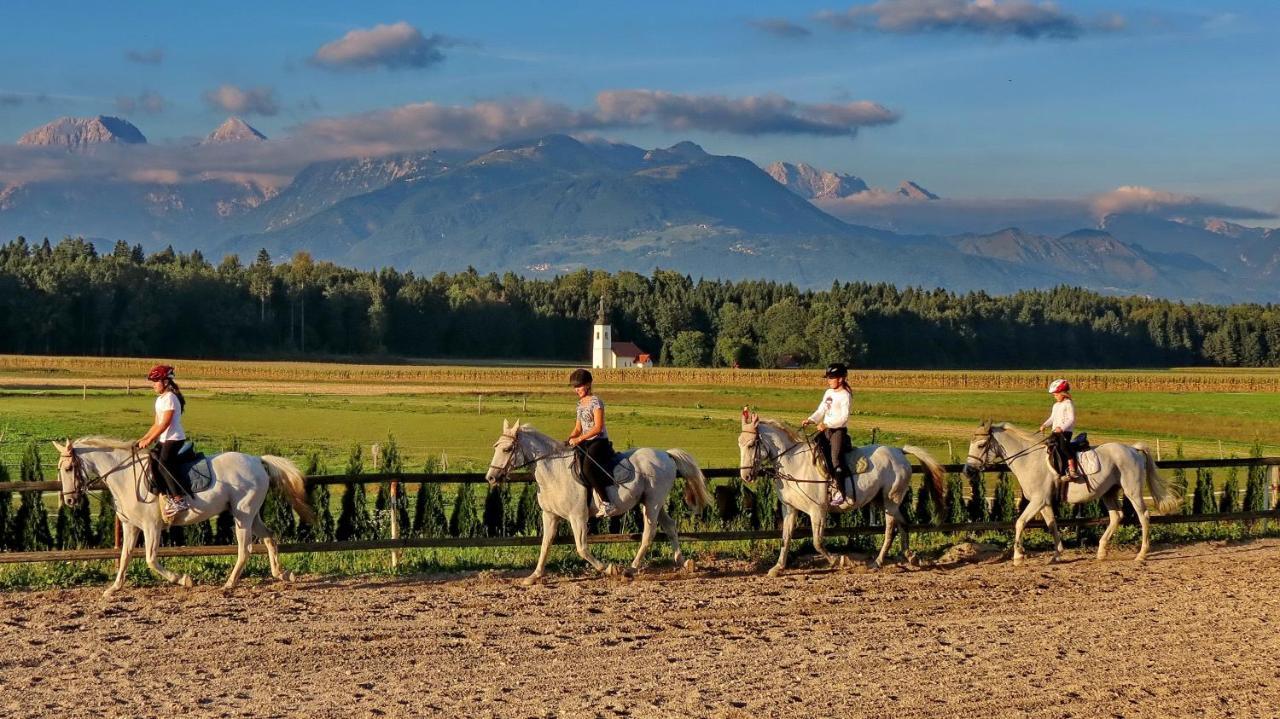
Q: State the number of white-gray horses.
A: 4